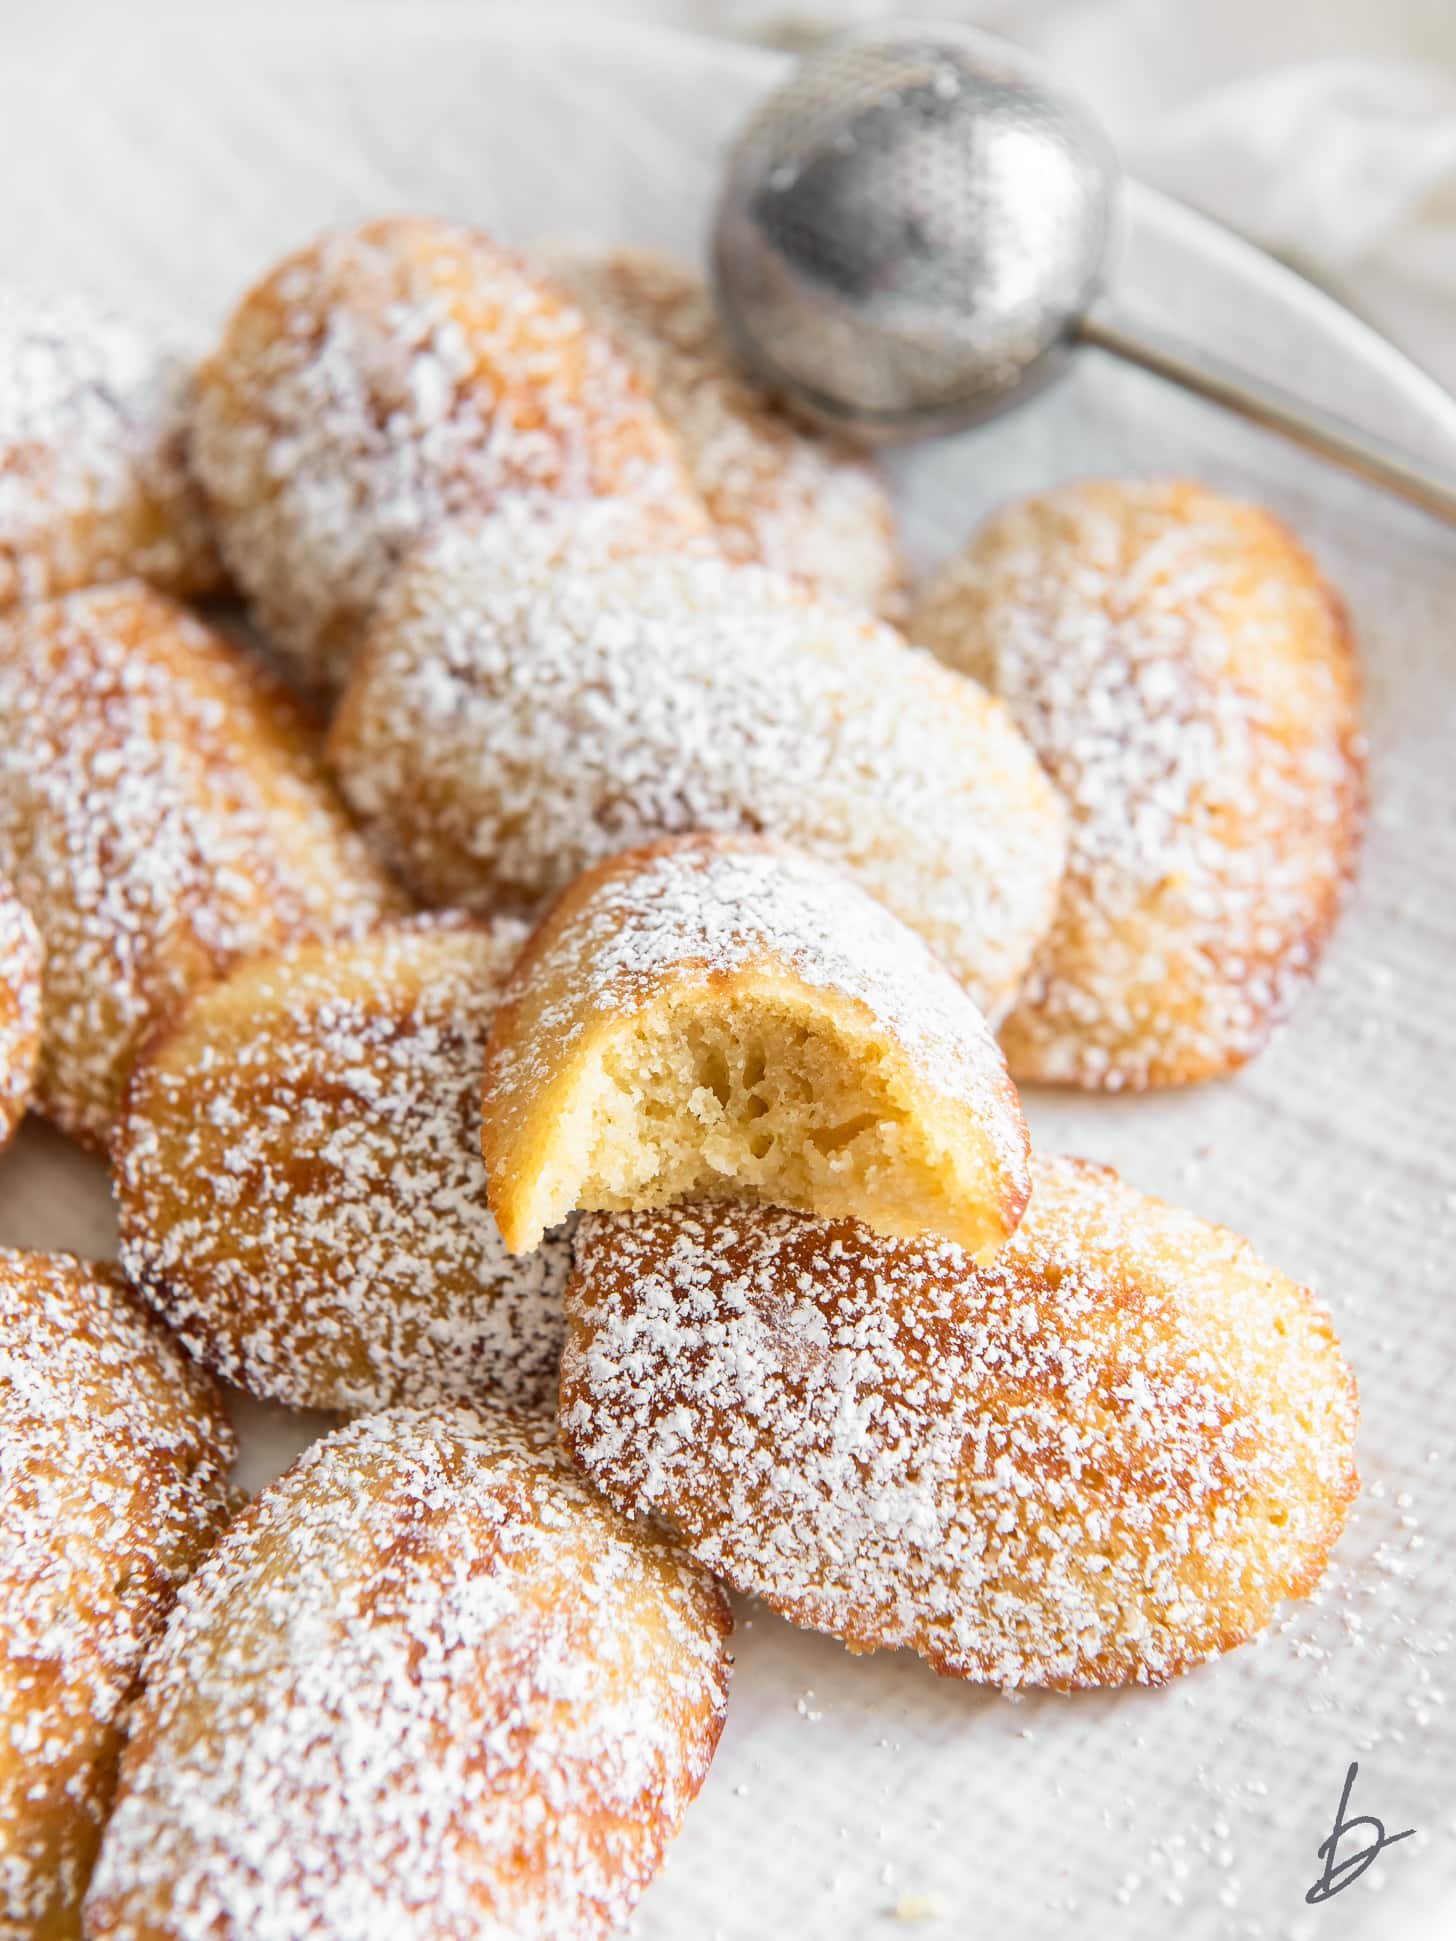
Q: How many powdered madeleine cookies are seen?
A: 12